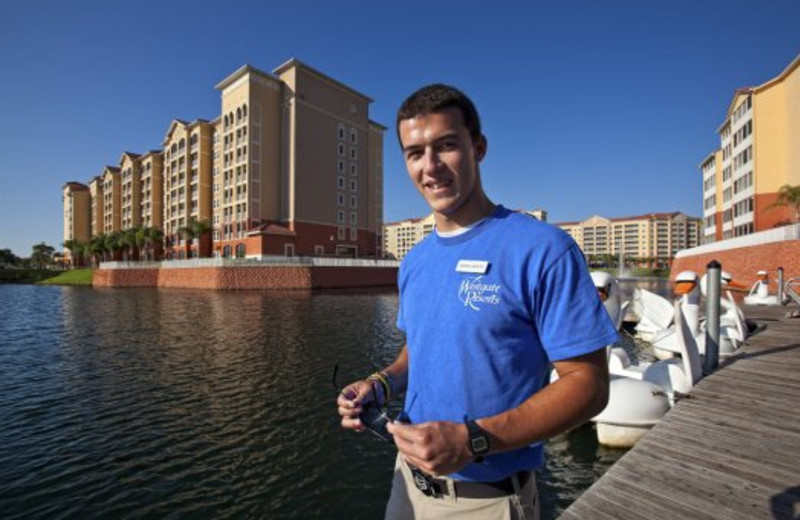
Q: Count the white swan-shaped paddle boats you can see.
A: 4